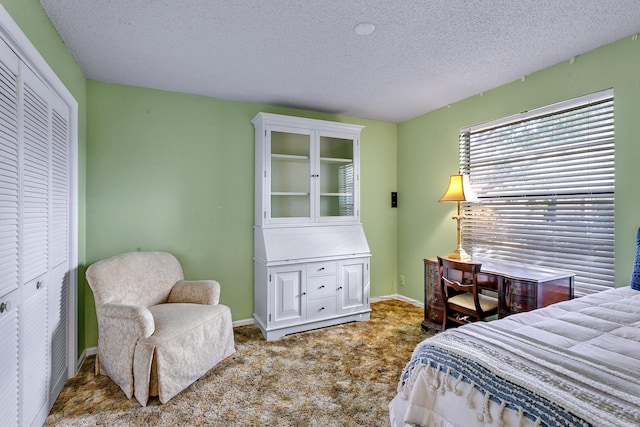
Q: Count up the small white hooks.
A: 5